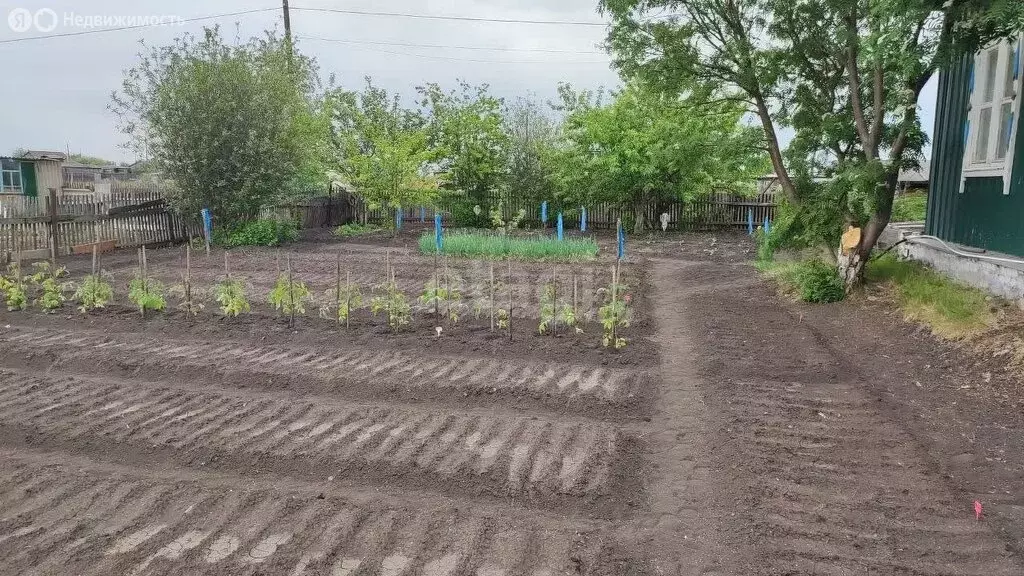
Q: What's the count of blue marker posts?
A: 10